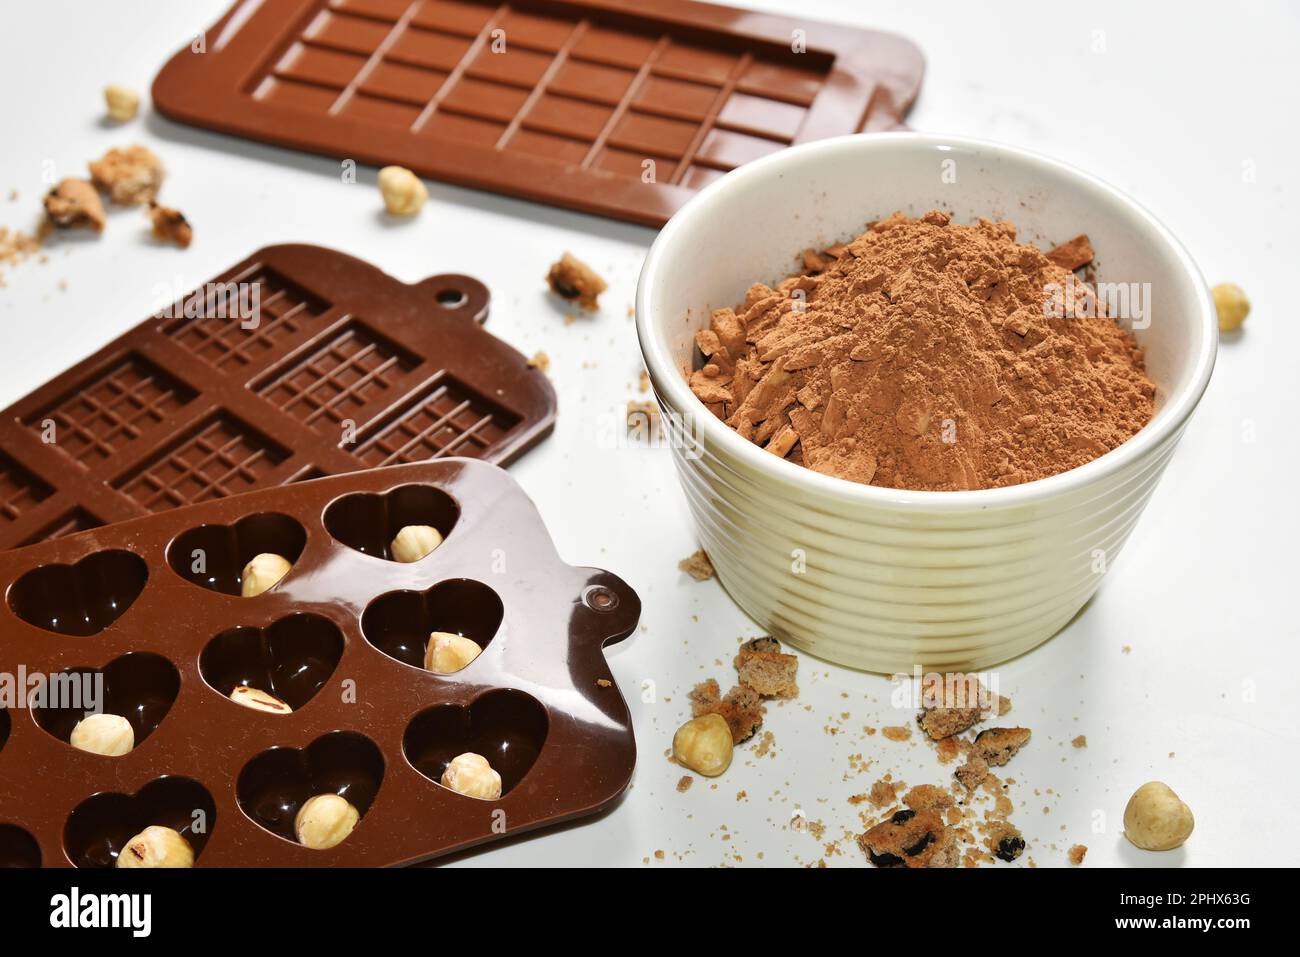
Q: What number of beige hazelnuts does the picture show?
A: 13